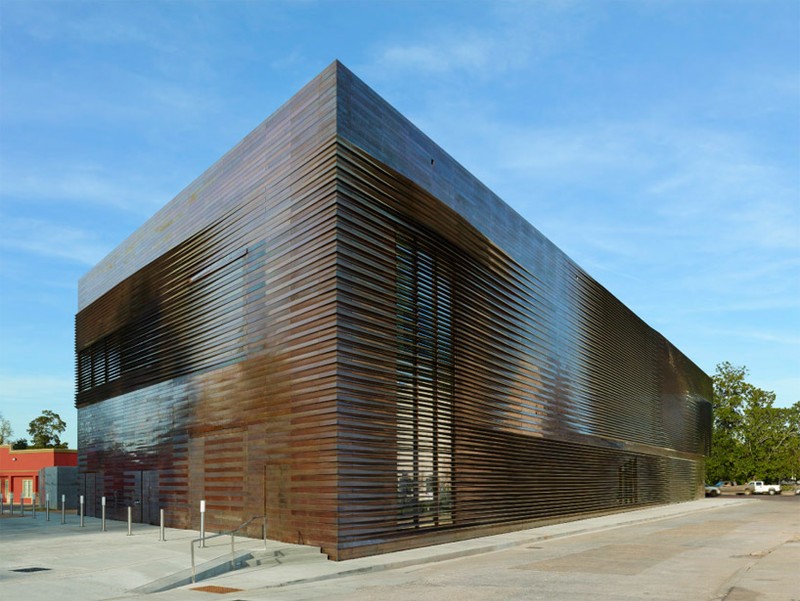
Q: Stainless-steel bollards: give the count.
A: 11